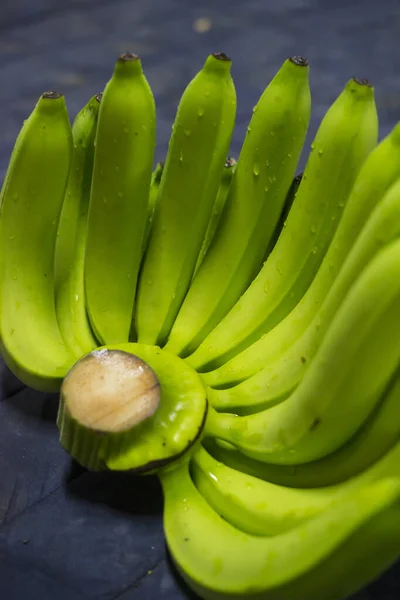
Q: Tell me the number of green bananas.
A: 15